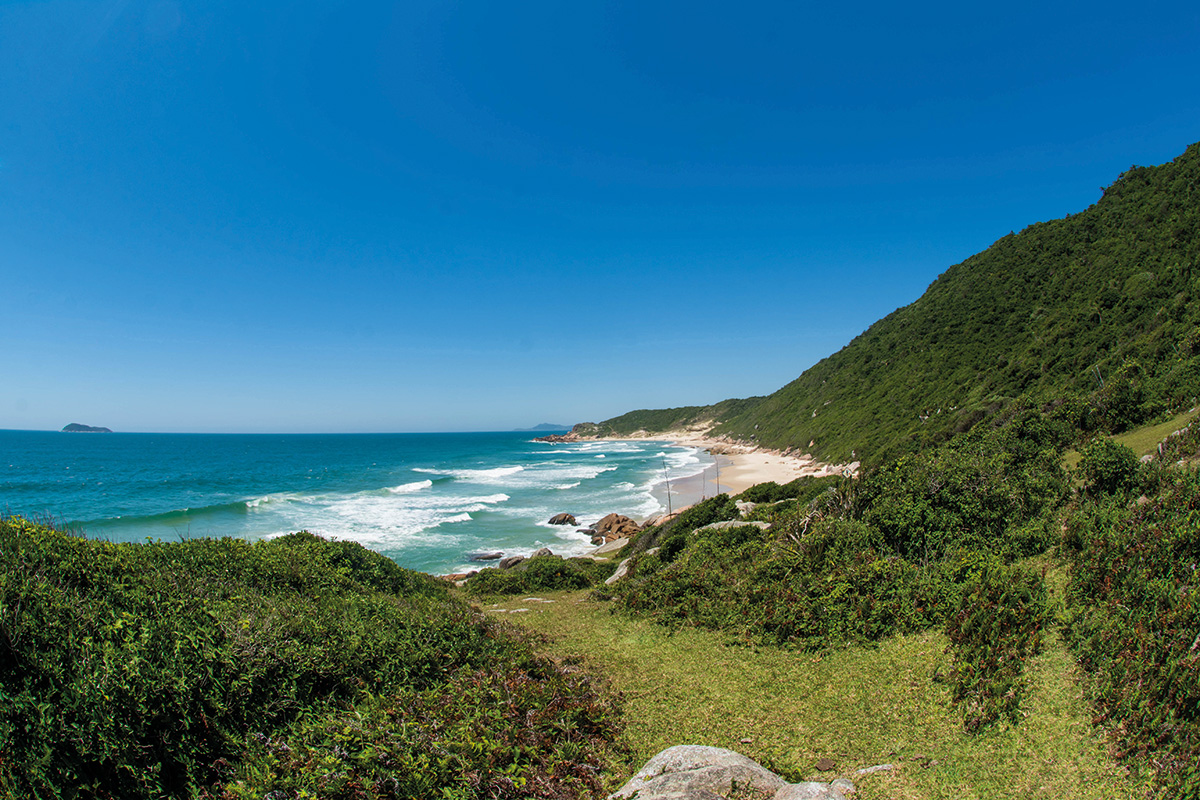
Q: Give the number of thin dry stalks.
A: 3